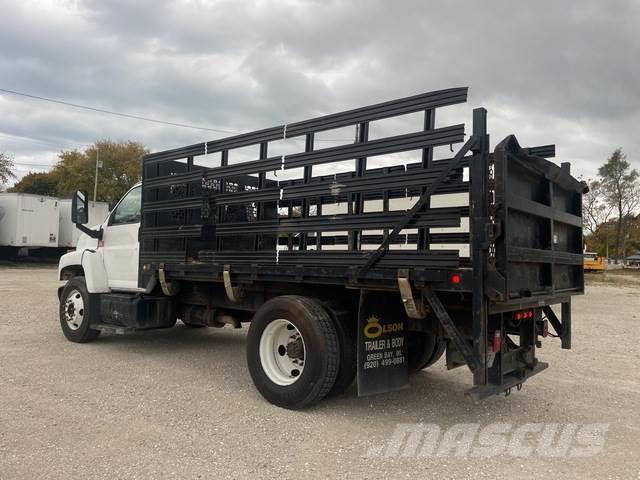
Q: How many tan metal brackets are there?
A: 3